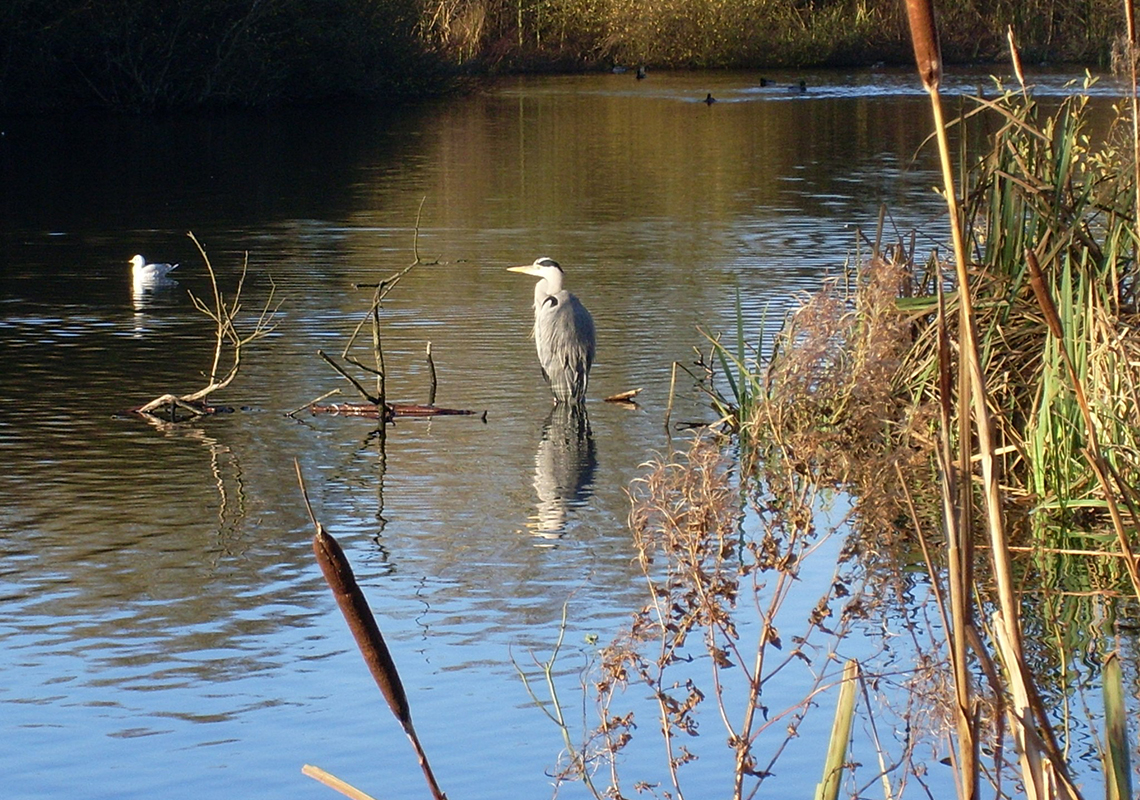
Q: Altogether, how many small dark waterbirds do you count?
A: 5